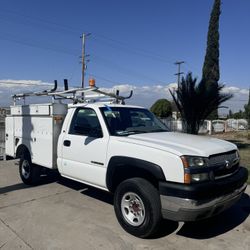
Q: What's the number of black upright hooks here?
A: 4